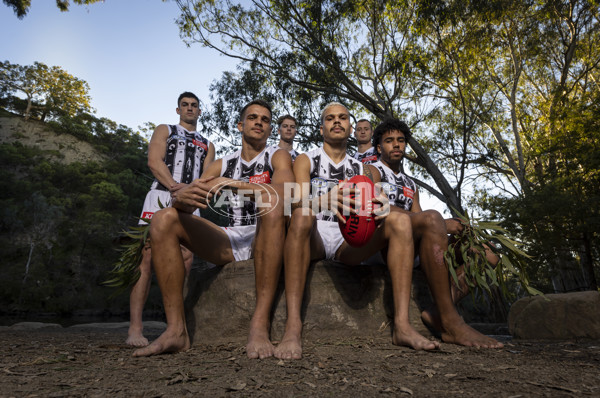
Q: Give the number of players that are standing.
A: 3